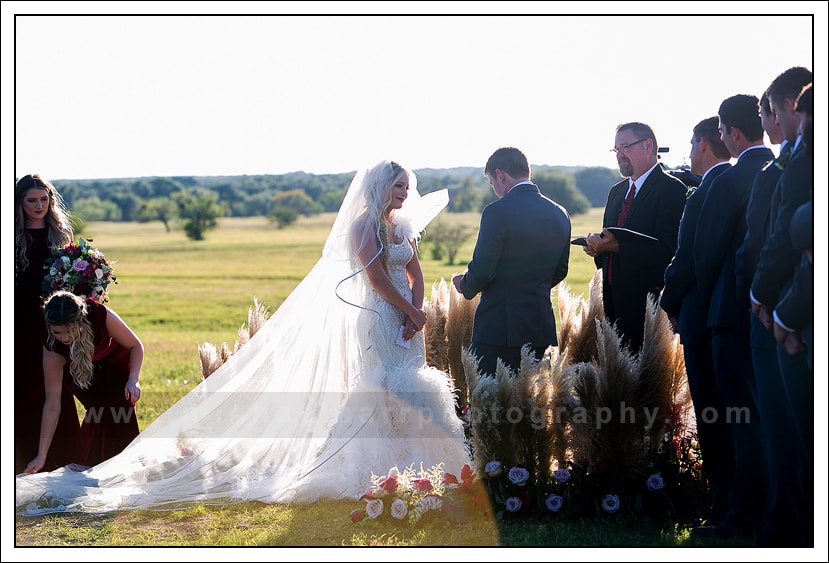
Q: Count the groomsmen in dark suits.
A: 5